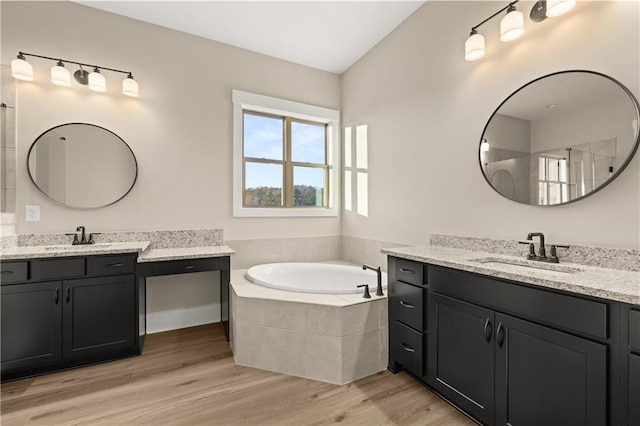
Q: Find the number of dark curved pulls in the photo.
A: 10